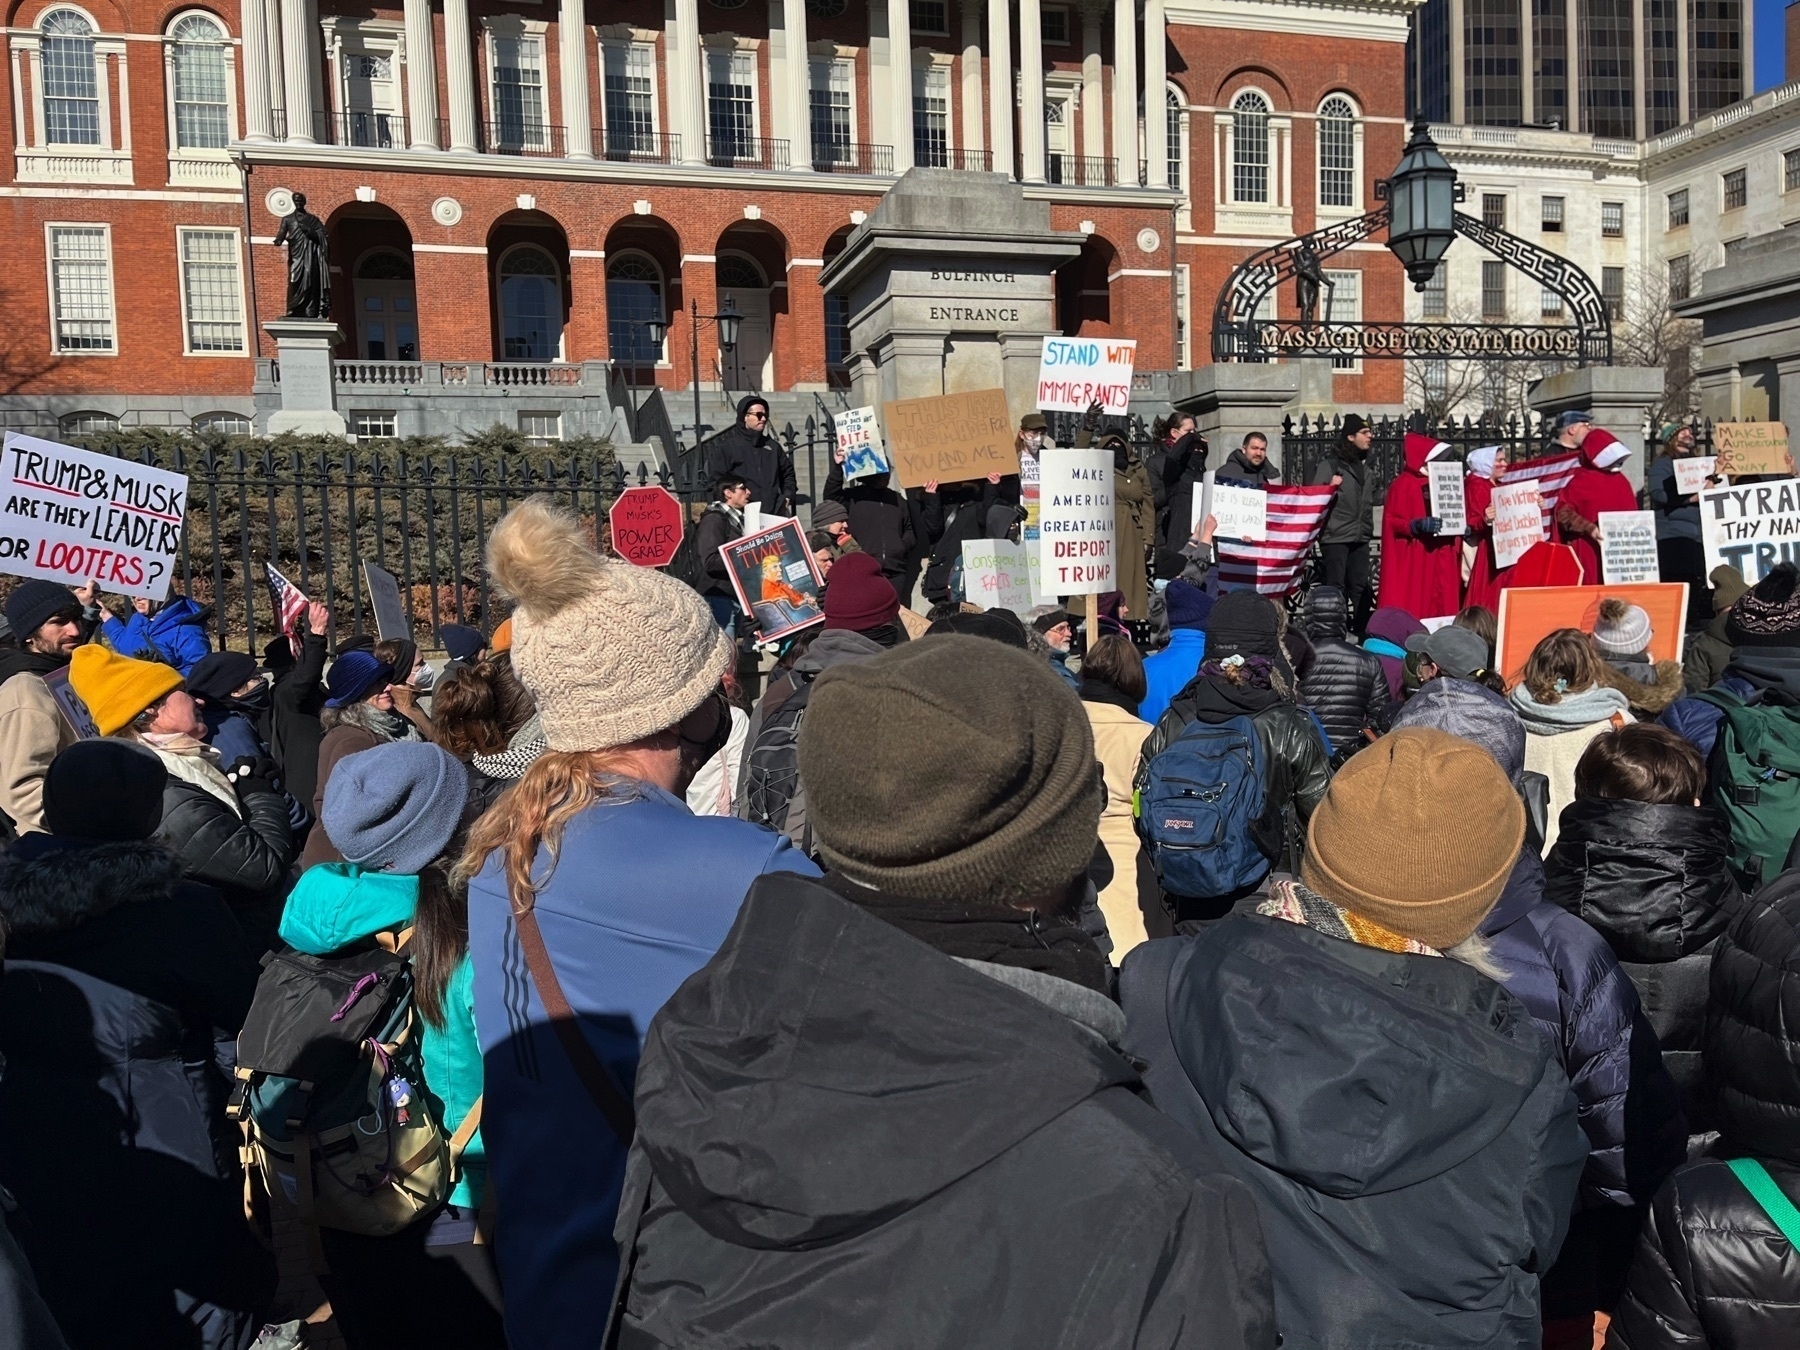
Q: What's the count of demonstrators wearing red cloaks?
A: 3